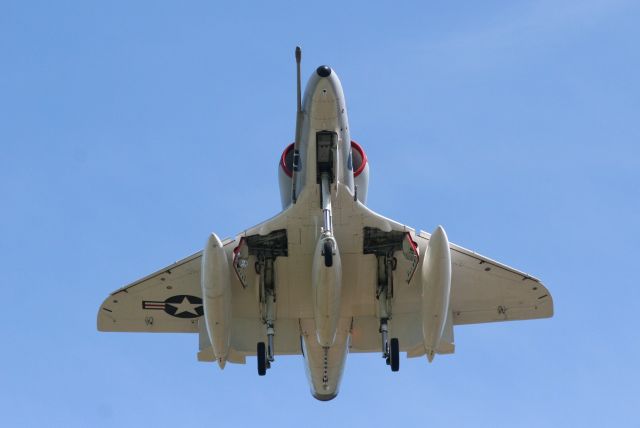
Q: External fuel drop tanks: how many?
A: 3